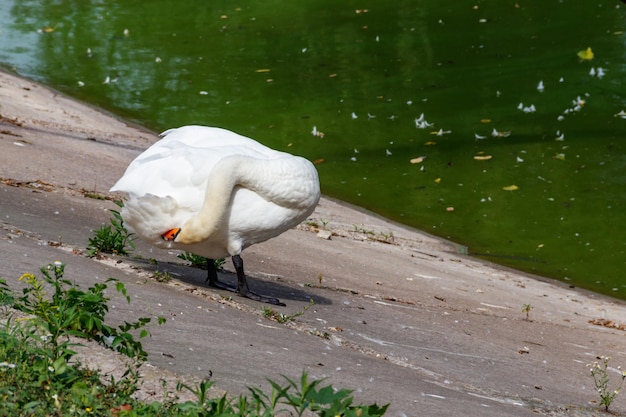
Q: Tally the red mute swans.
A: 0